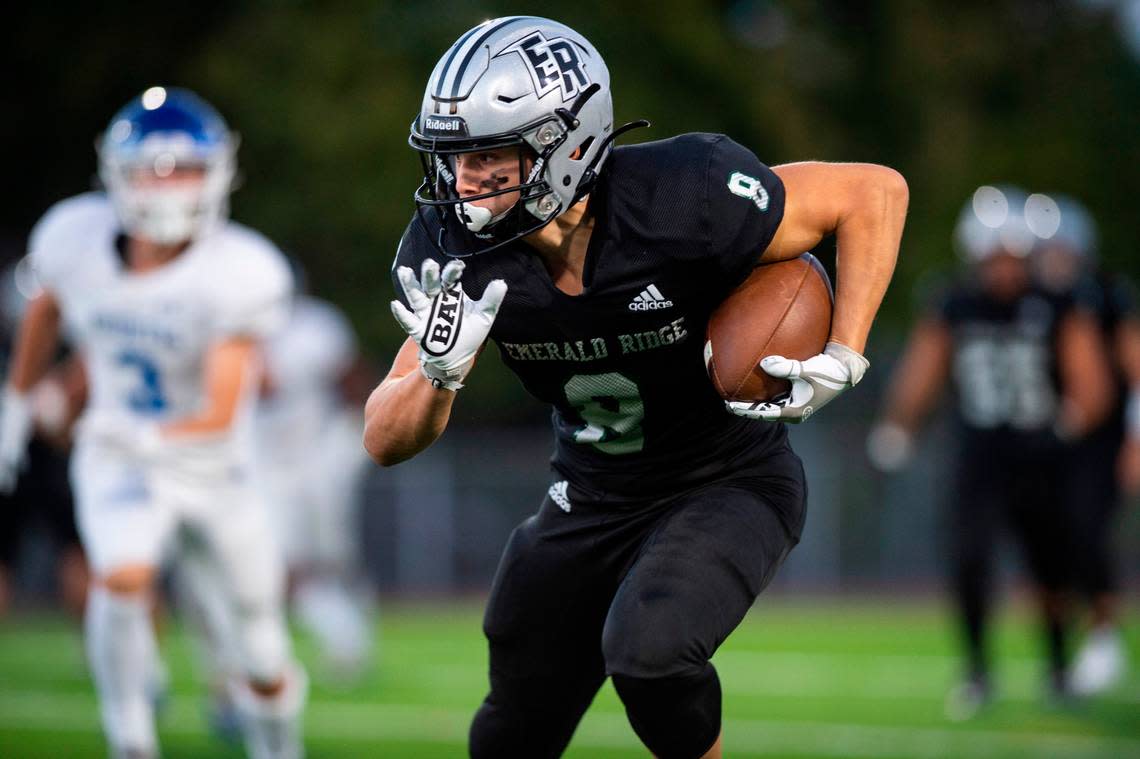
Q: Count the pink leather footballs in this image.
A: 0